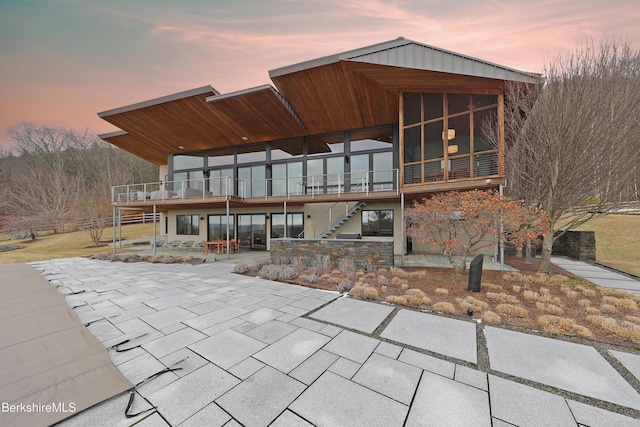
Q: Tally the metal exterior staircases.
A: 1